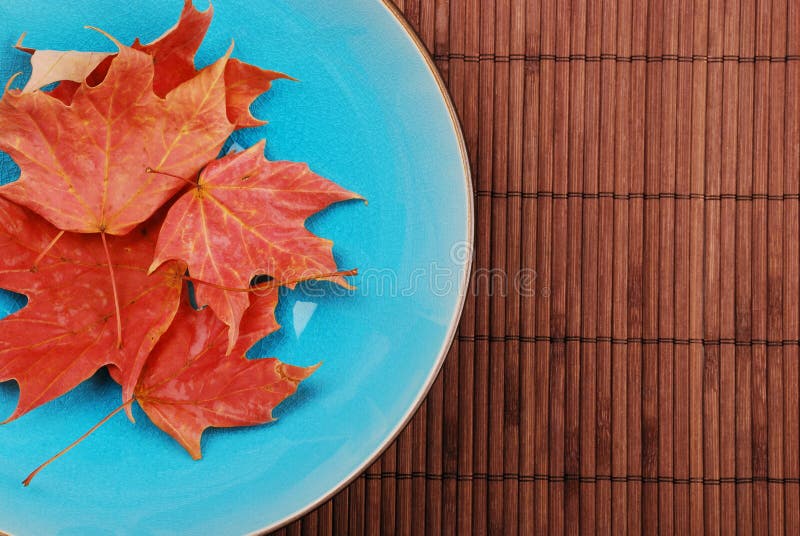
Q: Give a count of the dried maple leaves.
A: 5